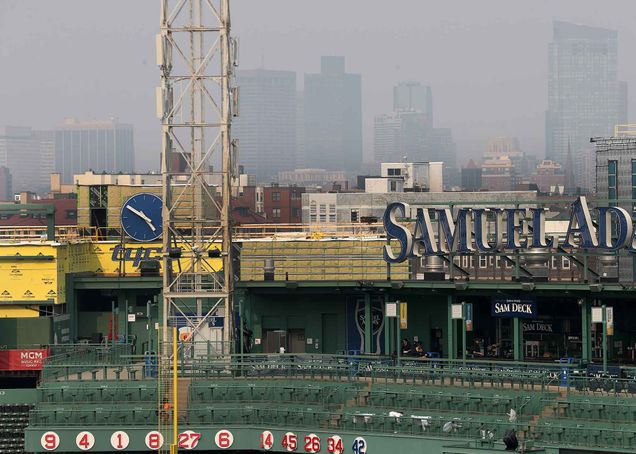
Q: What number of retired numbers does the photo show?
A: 11